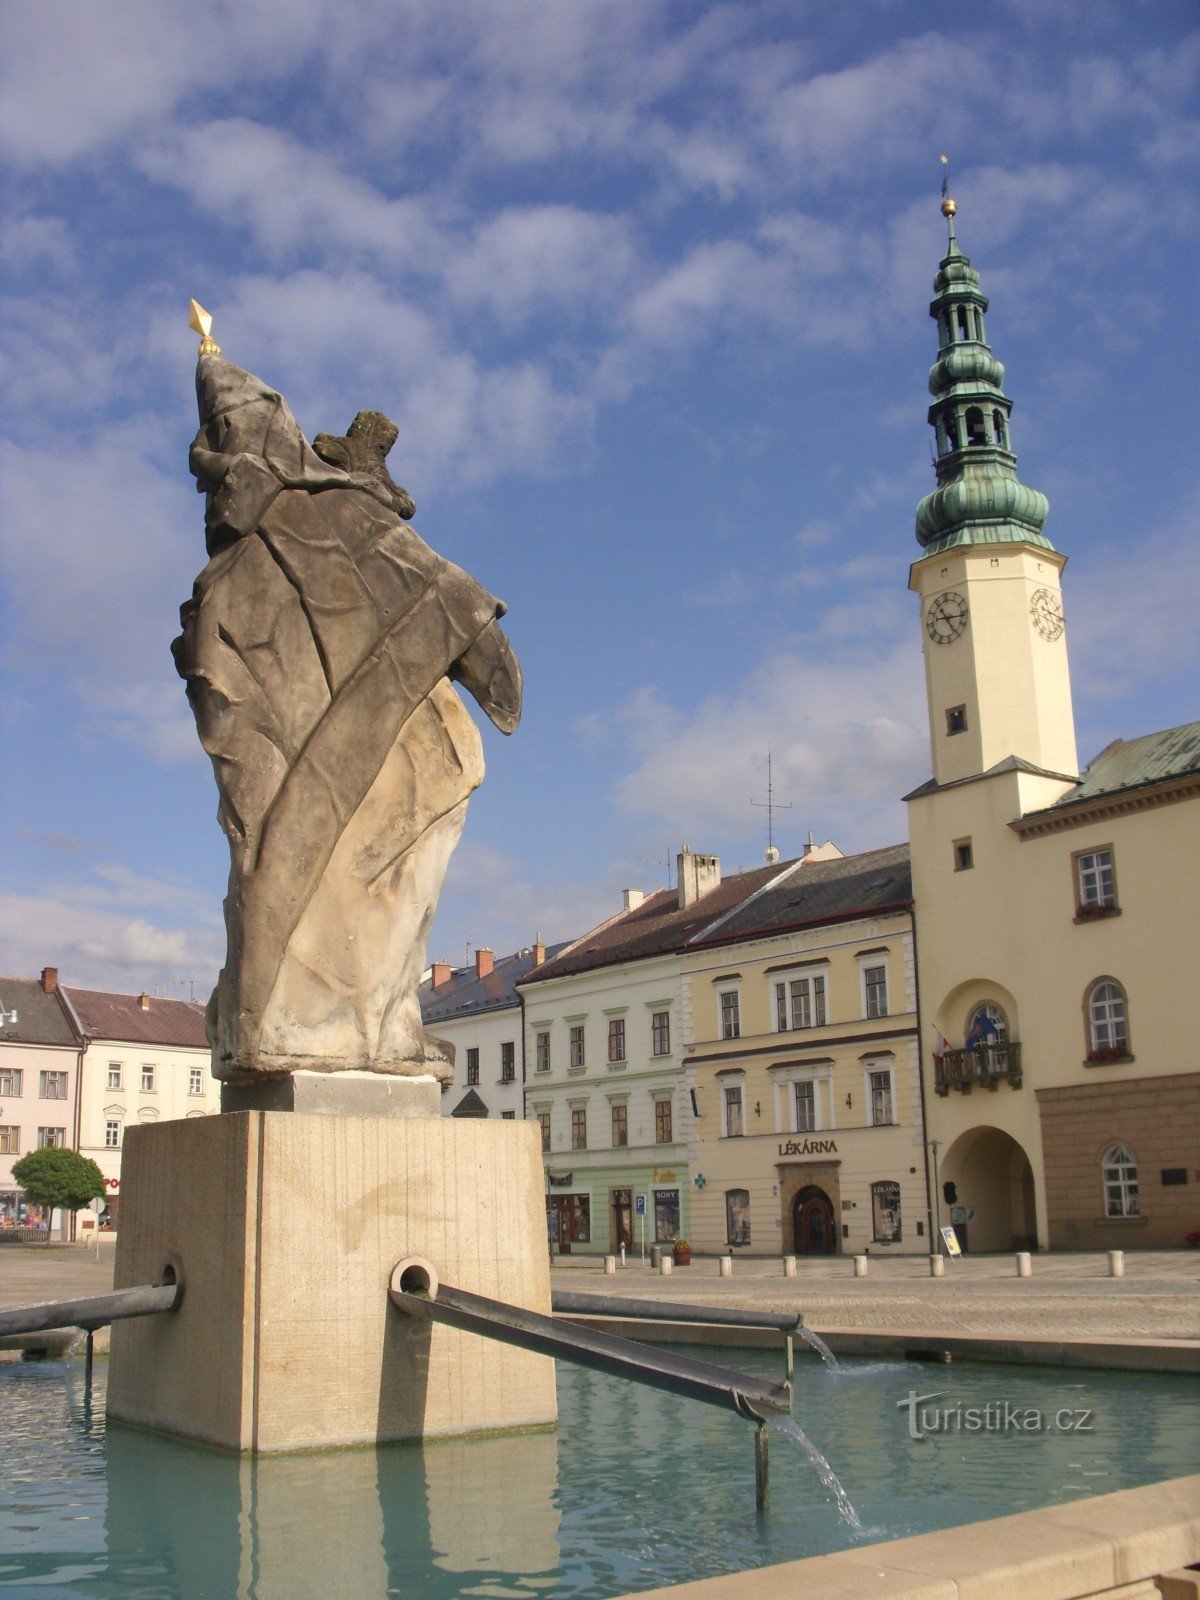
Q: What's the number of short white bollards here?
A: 8